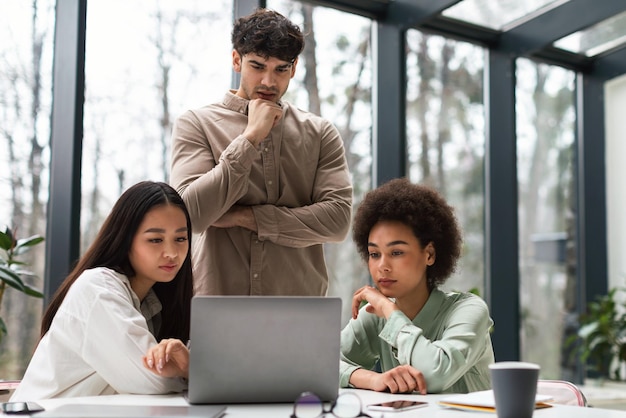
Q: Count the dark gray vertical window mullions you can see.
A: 5